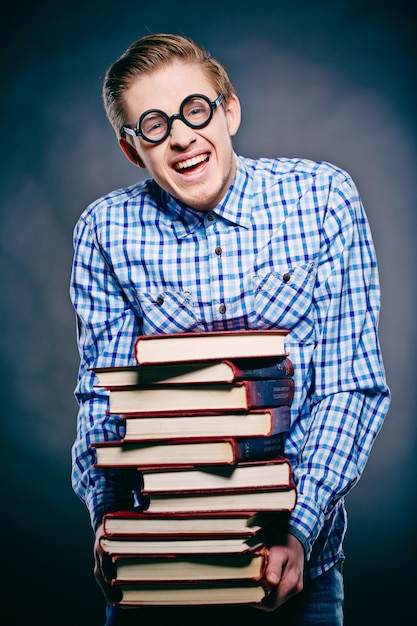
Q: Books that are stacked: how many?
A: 11